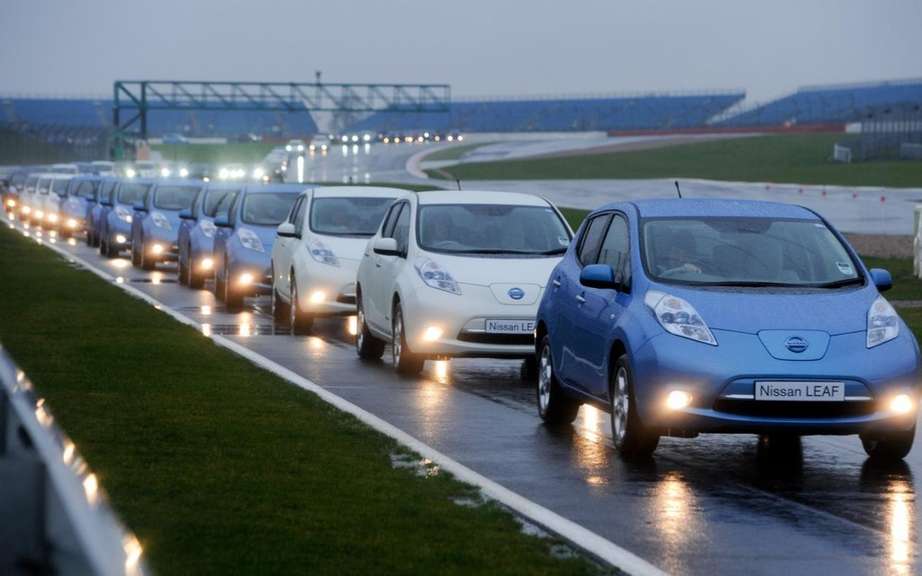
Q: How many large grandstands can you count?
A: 3